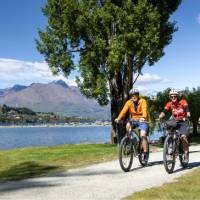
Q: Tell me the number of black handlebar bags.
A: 1